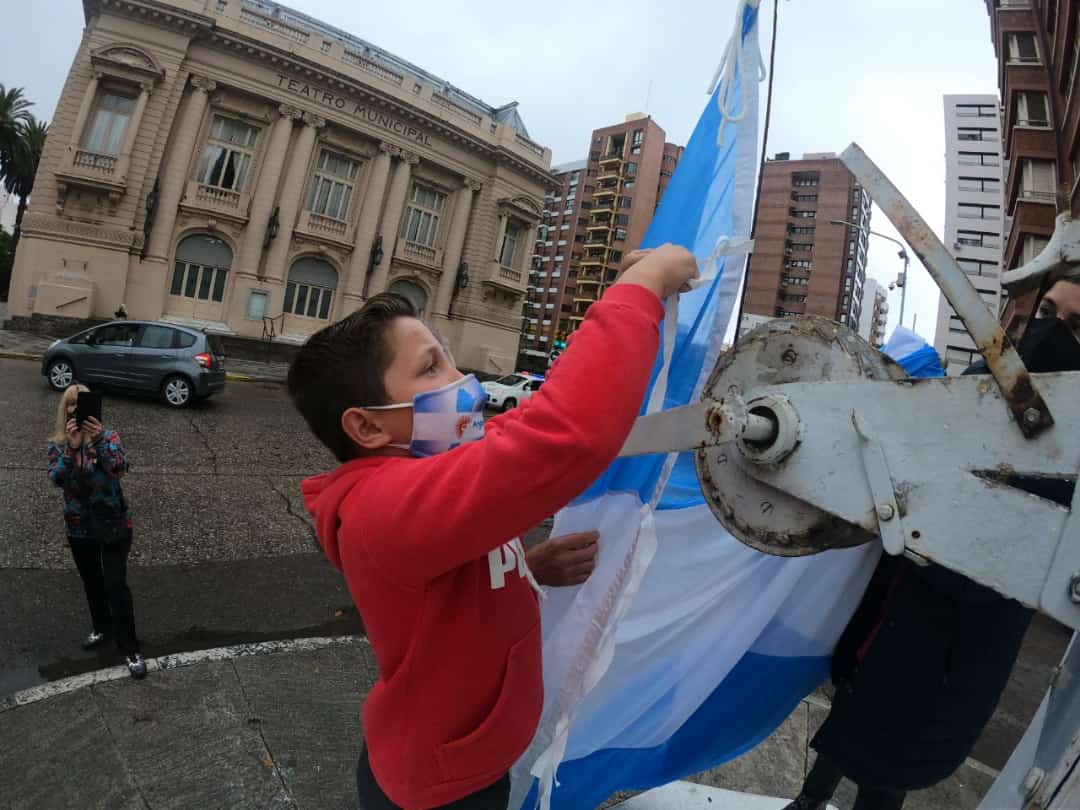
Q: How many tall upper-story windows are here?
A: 5